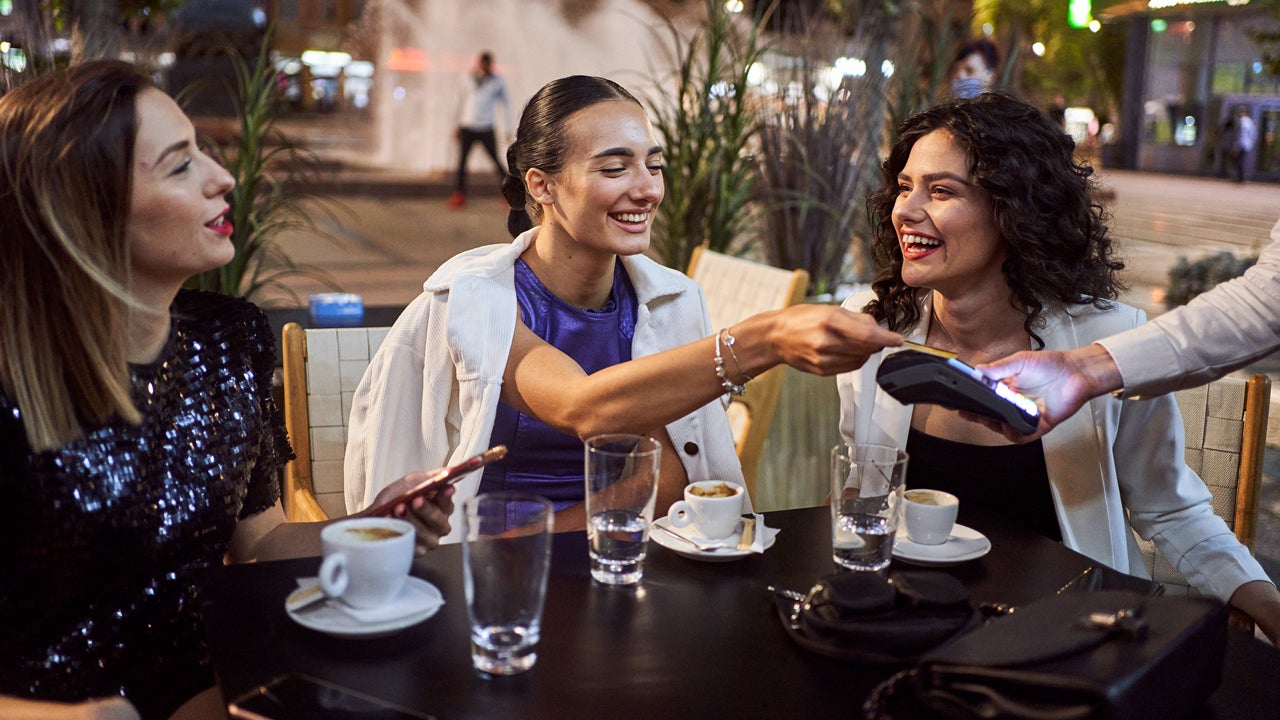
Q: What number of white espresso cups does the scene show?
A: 3